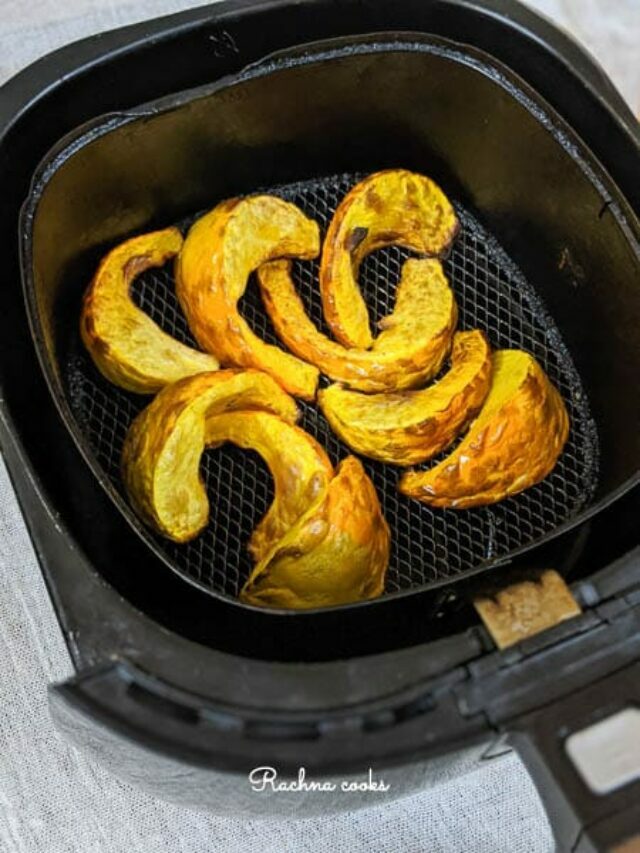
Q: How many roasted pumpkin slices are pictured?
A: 9